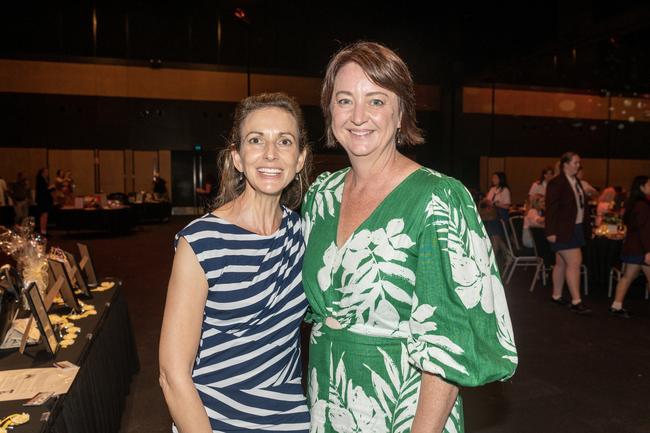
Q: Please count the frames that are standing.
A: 4